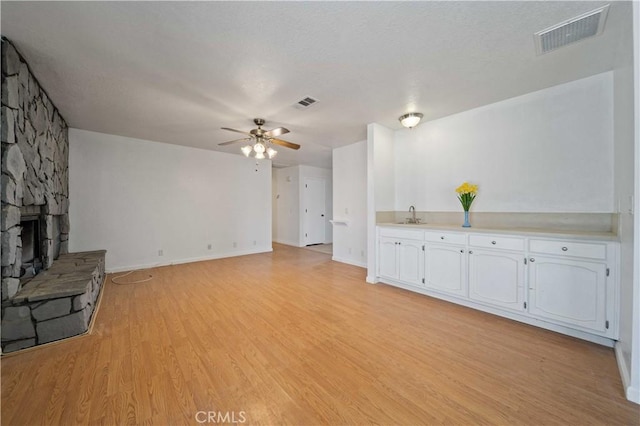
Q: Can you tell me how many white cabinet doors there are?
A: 5